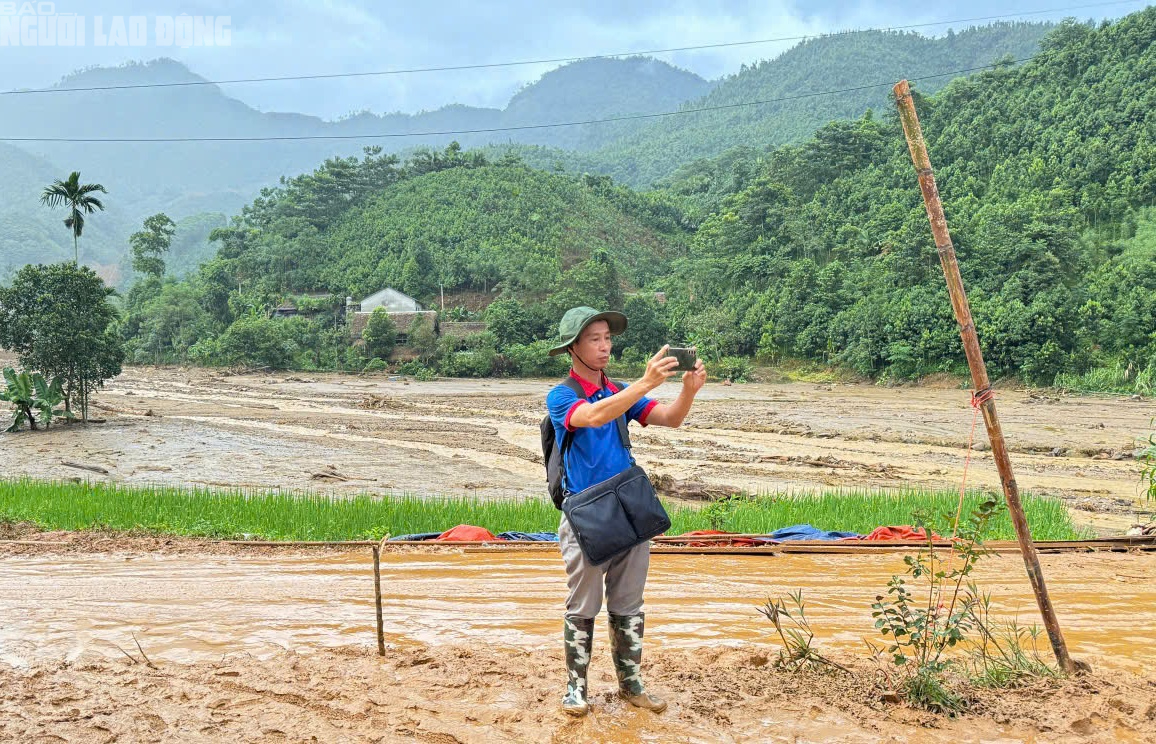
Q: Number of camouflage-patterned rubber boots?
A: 2